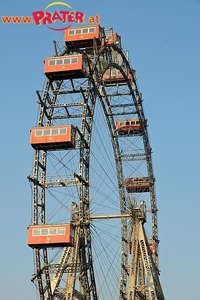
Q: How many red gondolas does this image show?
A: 9